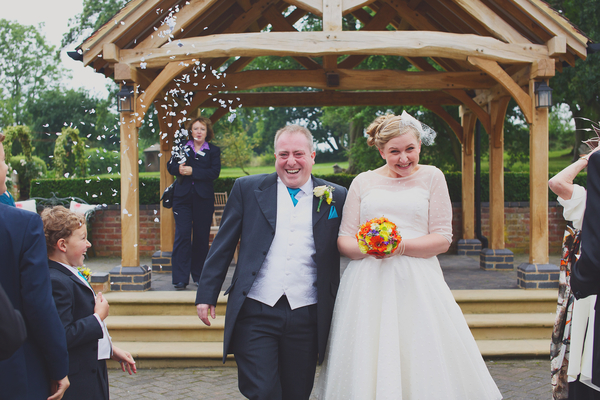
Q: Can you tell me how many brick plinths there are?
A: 5